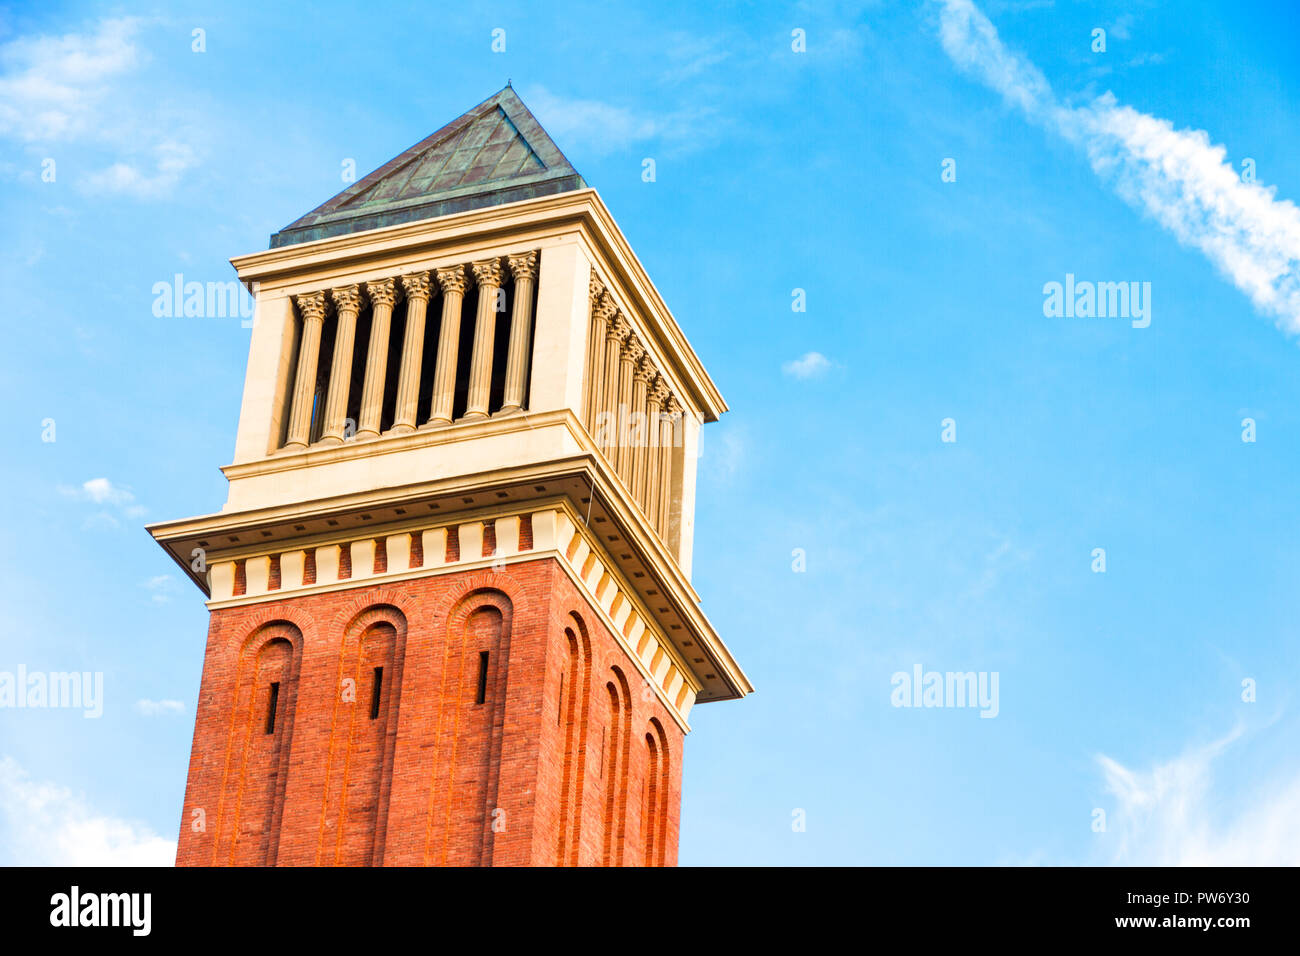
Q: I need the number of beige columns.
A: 14